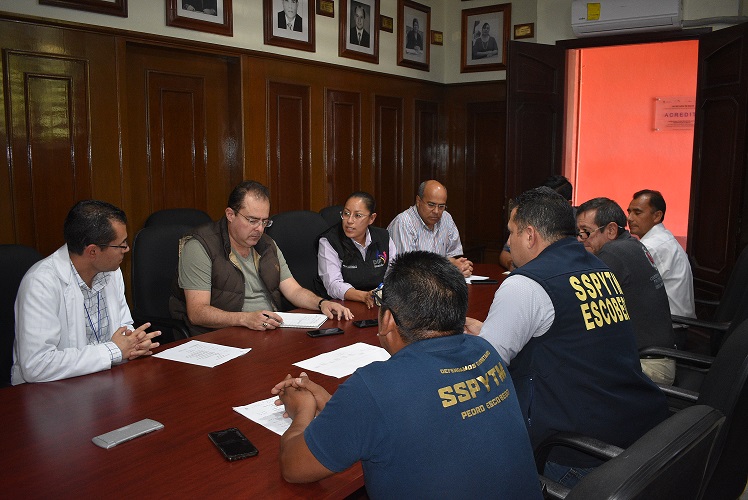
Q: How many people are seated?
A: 9